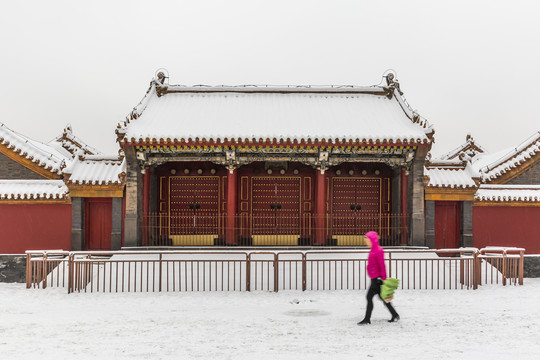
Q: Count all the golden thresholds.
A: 3